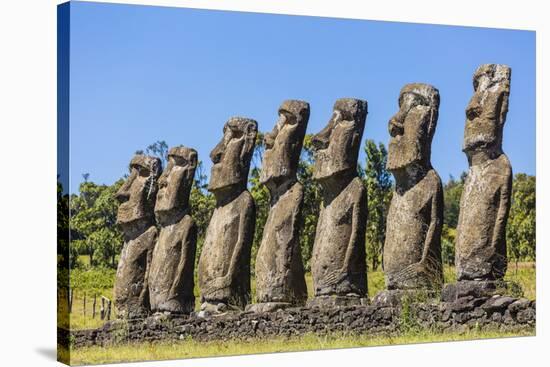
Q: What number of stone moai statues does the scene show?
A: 7